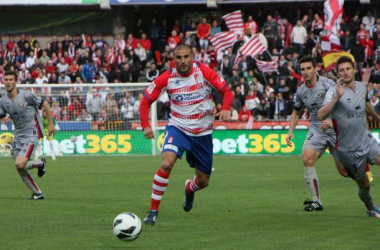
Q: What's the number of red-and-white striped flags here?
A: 4